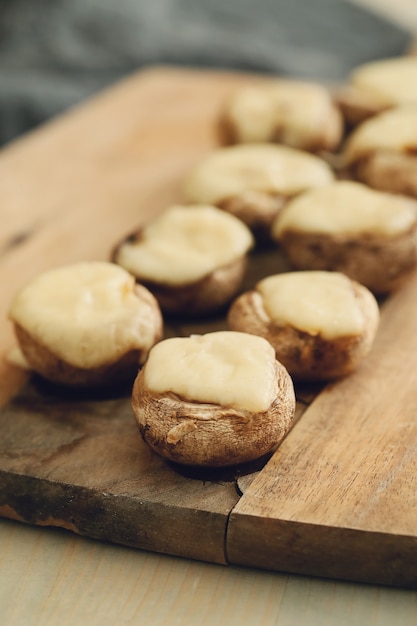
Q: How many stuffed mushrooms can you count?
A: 9